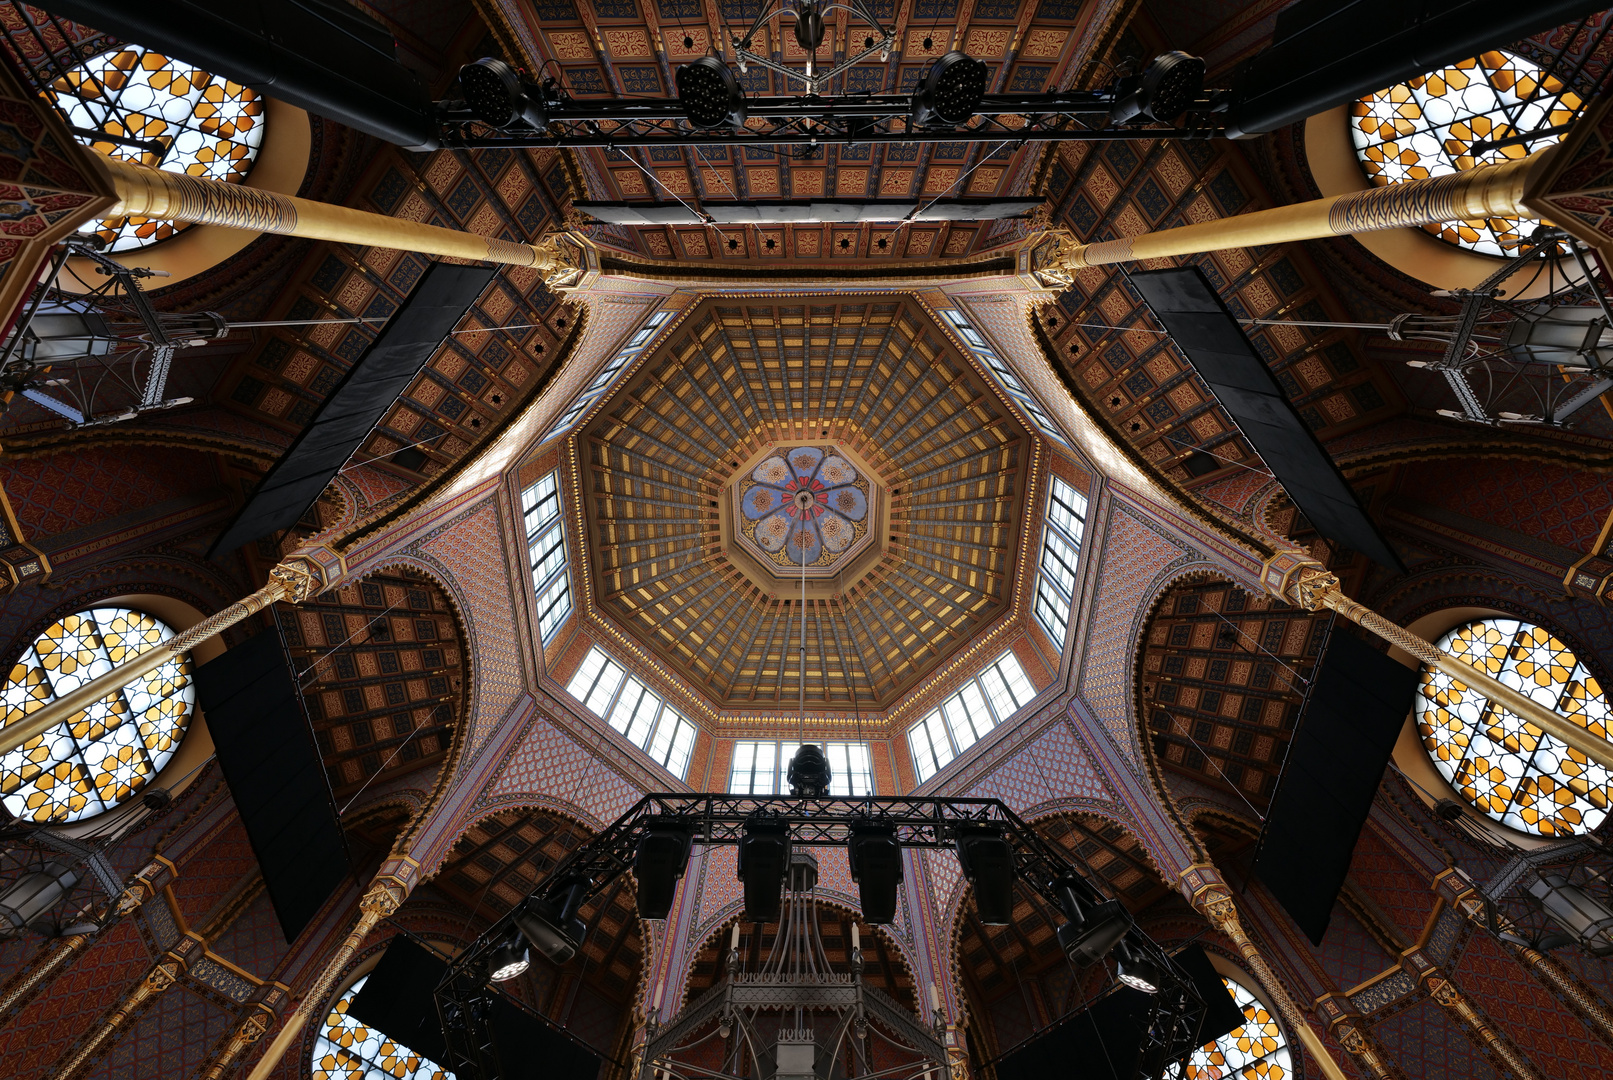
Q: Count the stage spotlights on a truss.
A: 13